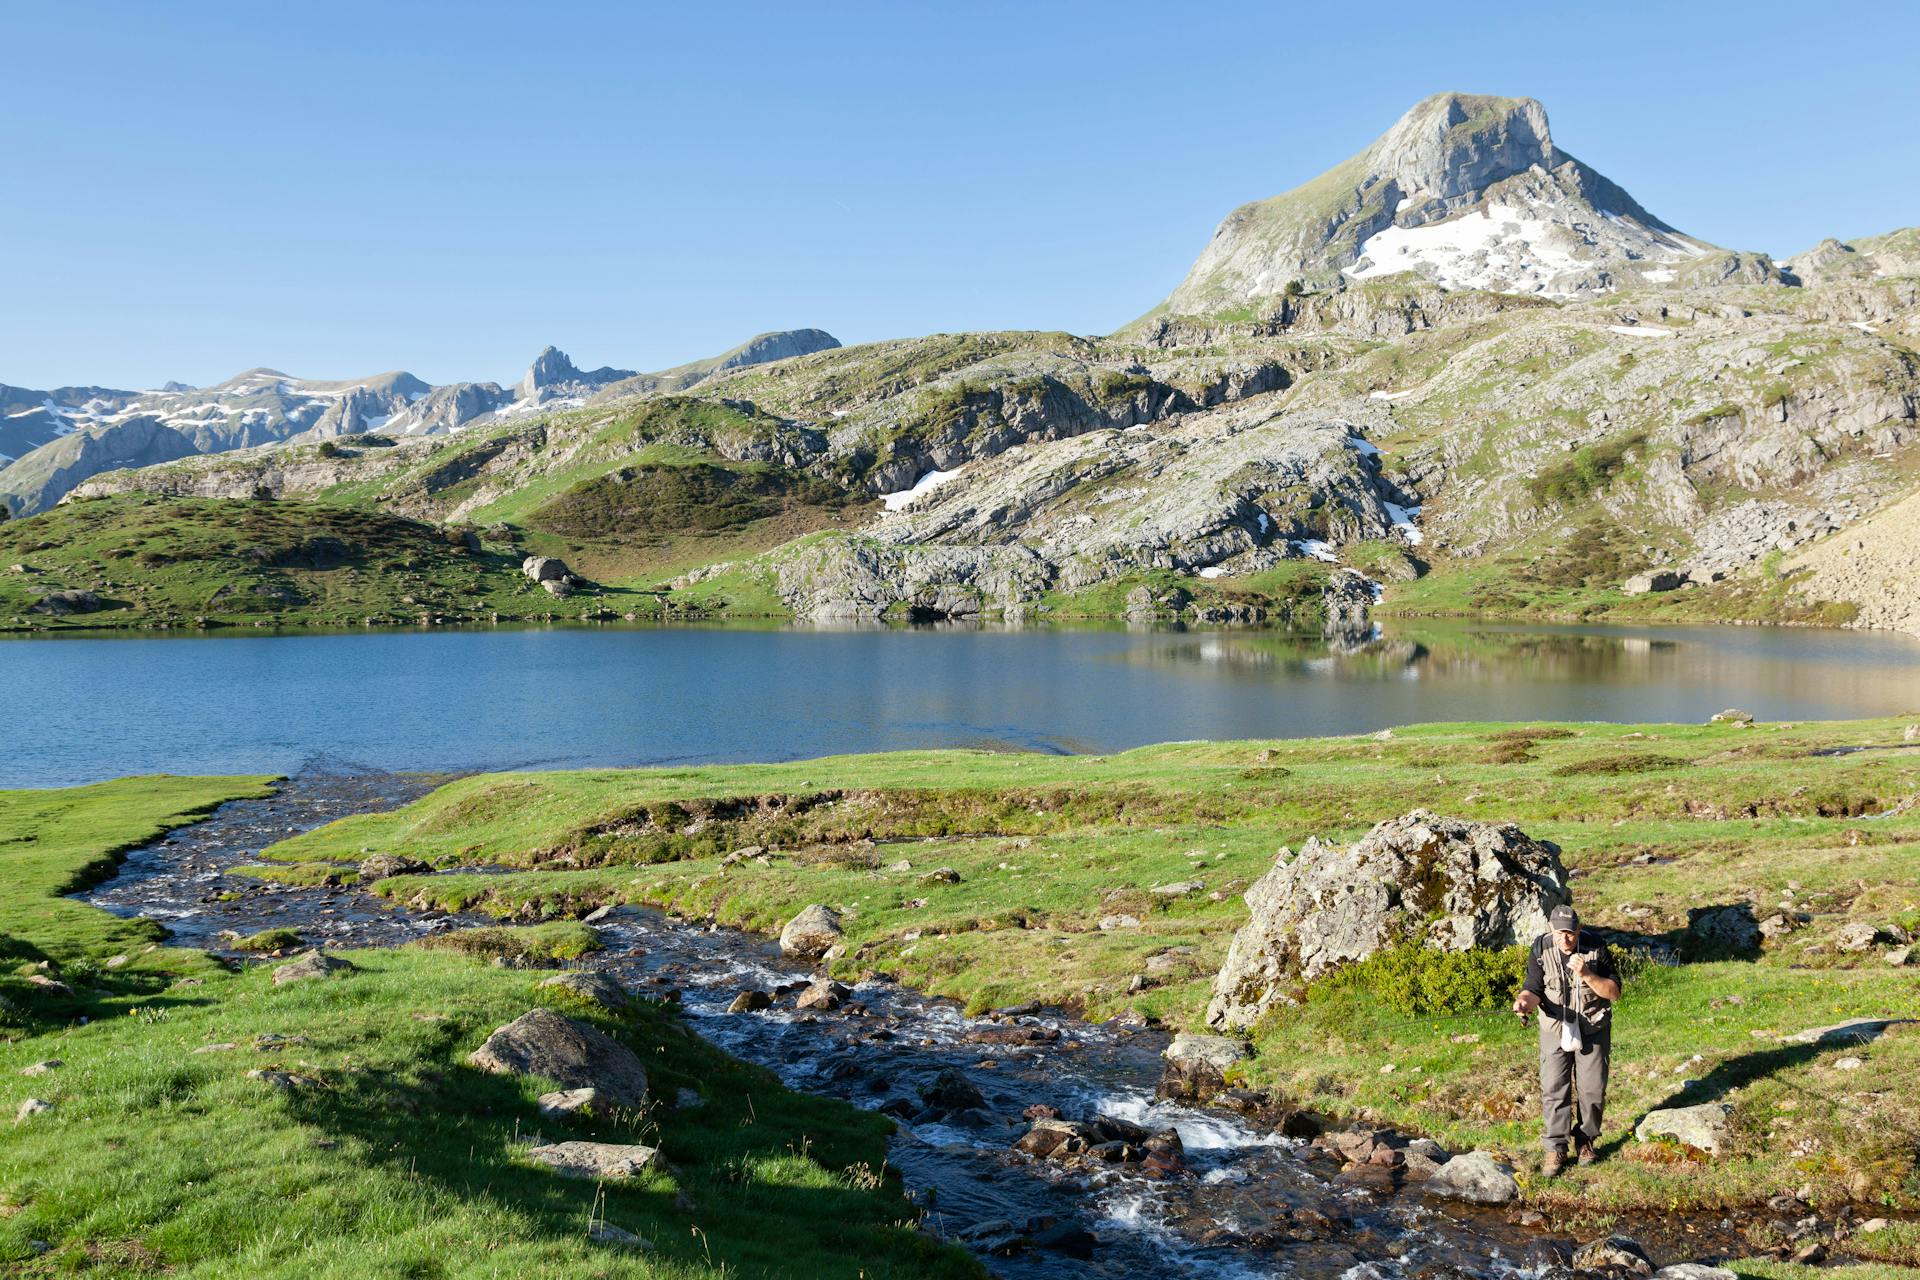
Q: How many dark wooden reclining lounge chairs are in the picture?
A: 0